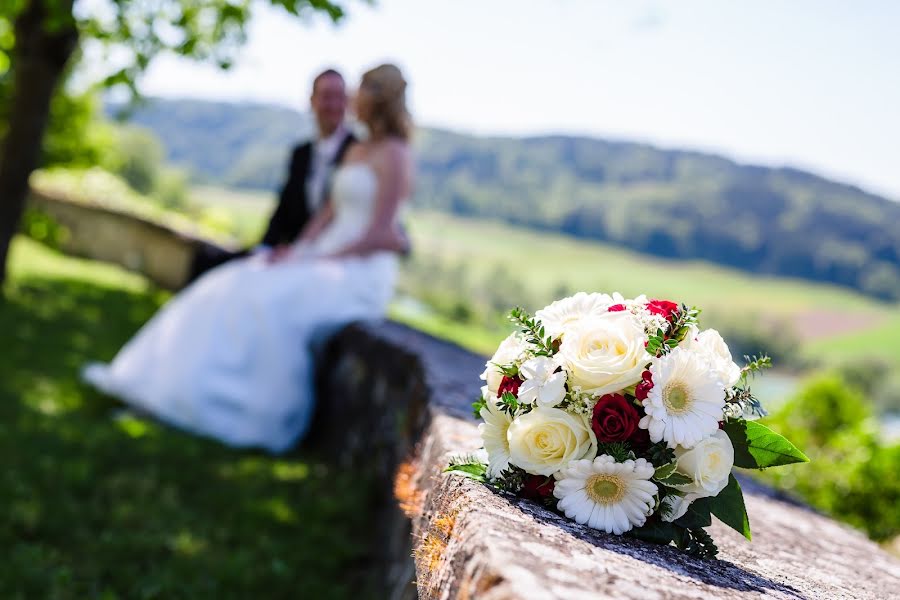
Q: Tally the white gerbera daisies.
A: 4